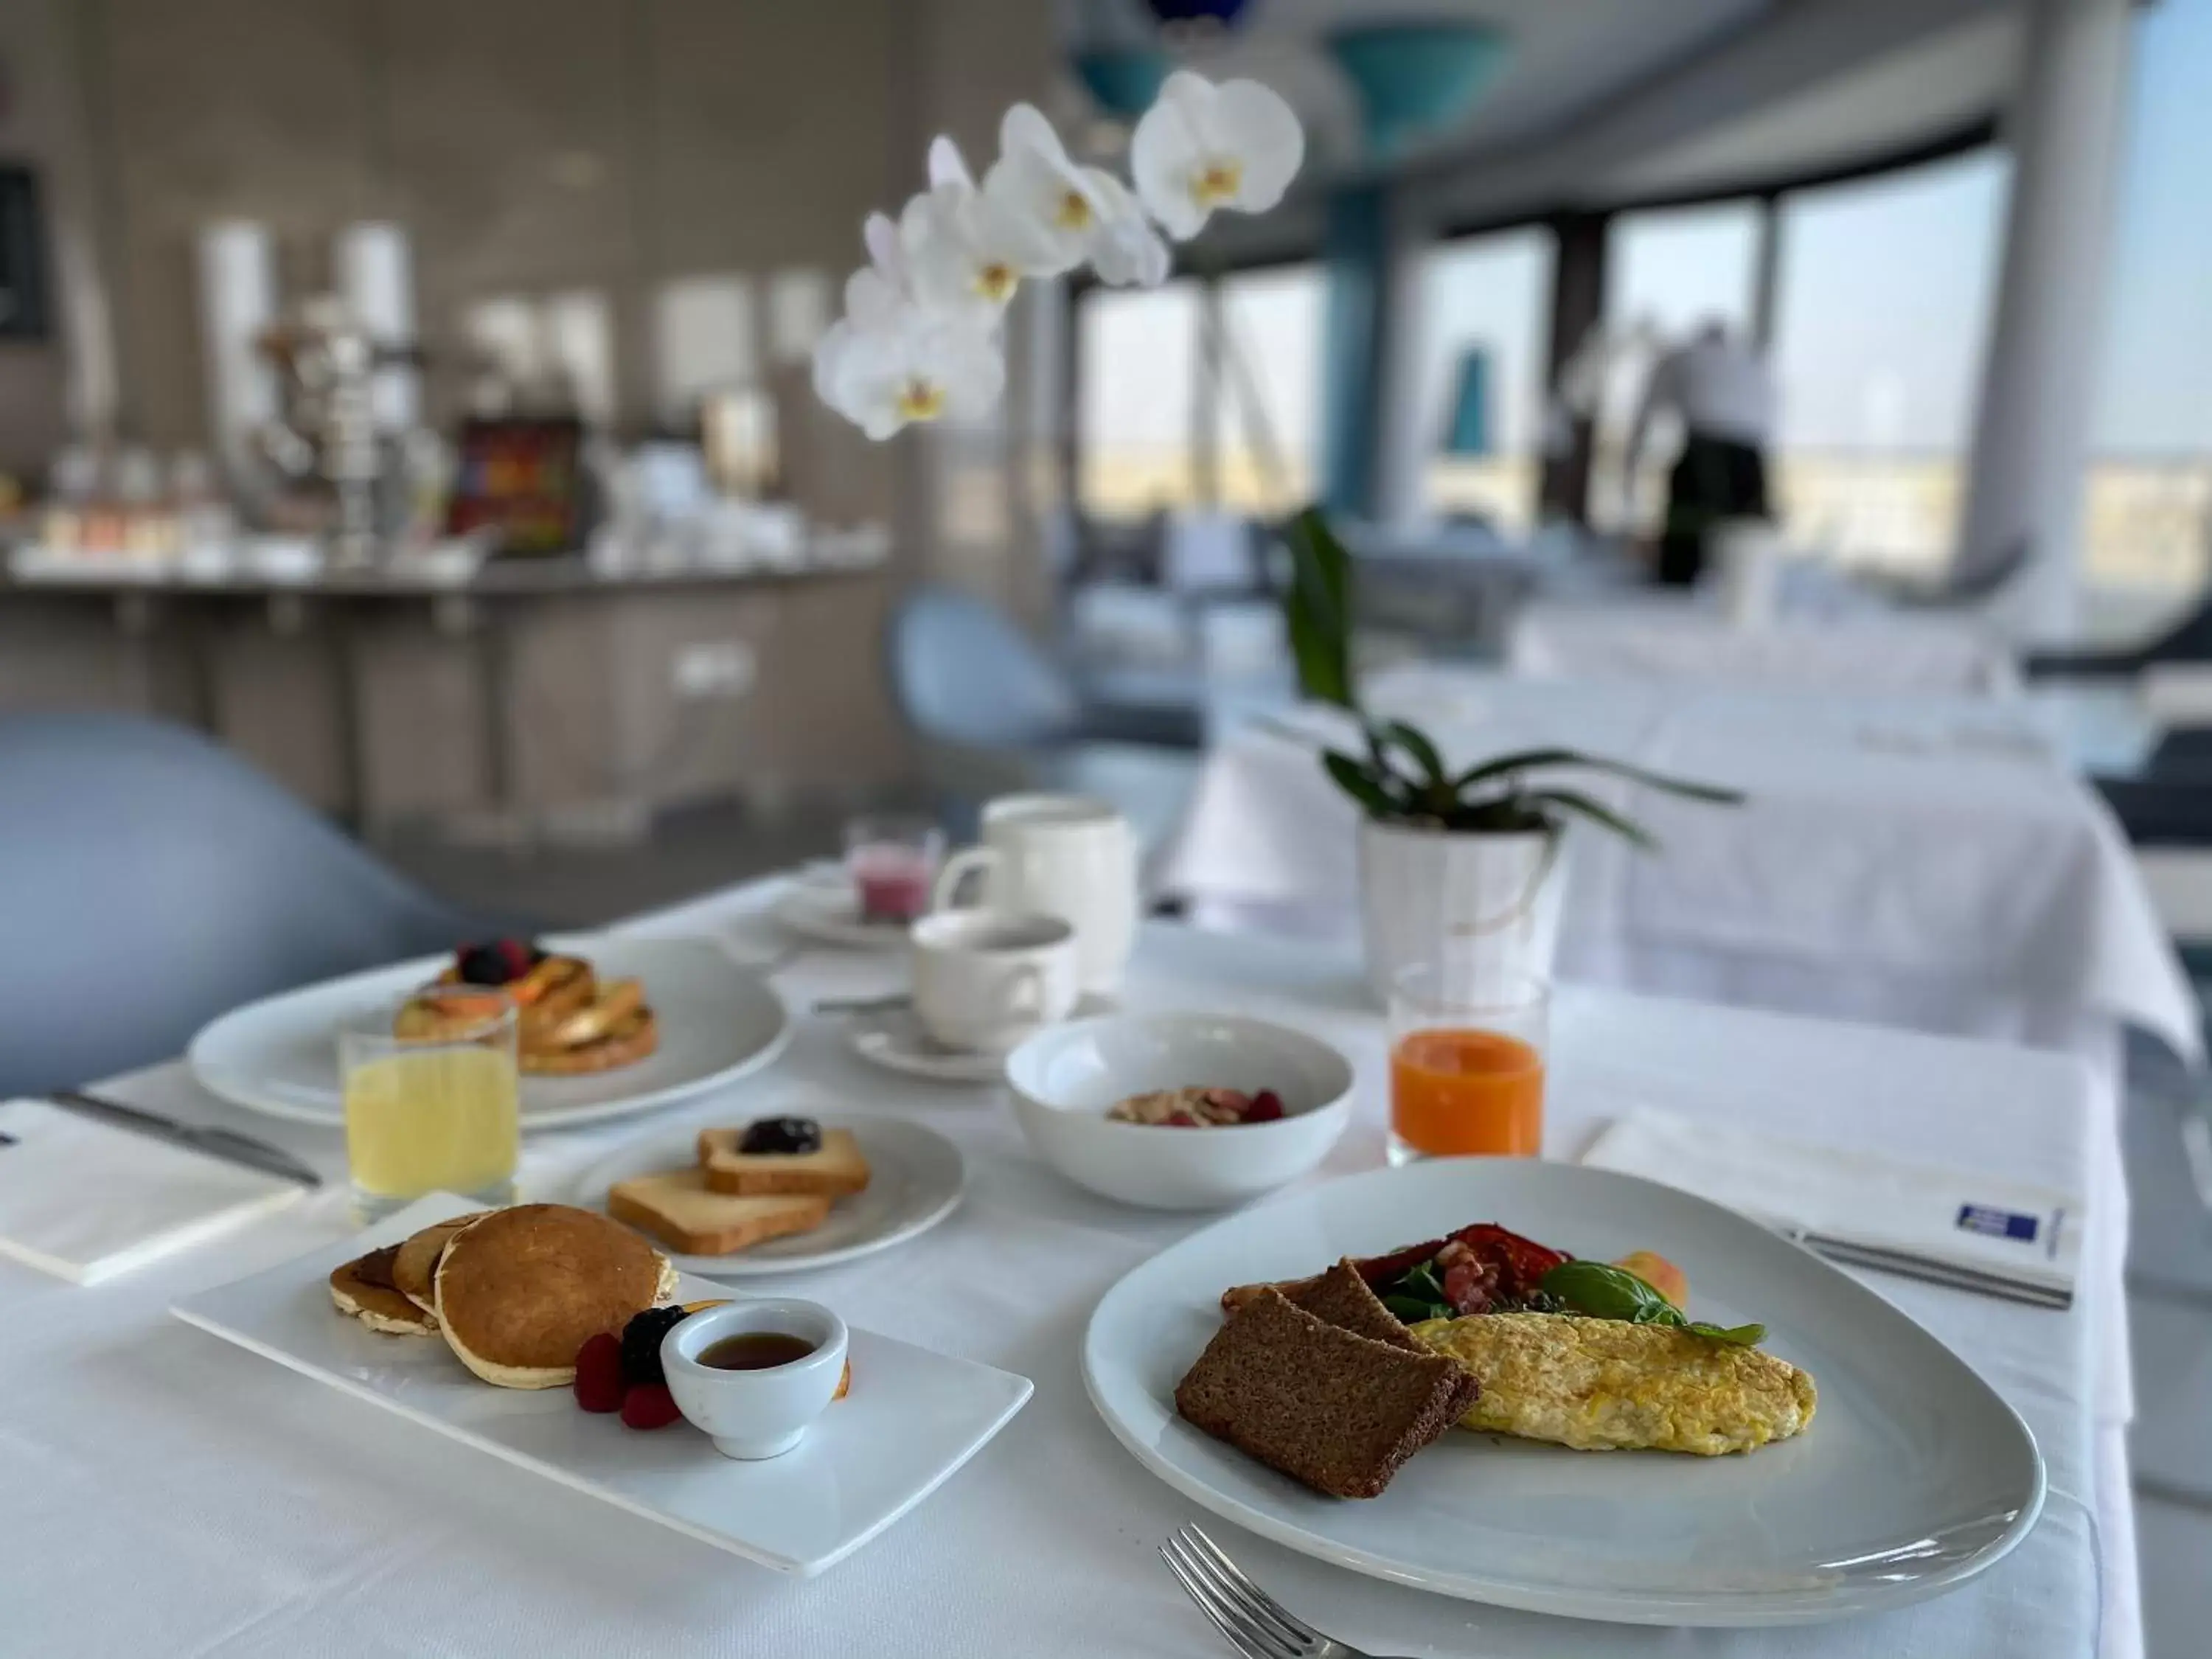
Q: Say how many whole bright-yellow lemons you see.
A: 0